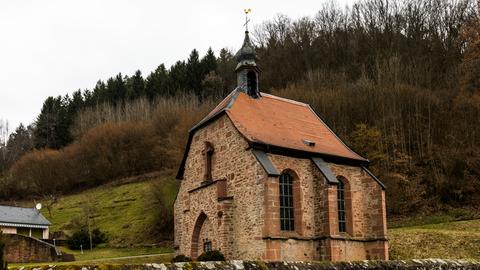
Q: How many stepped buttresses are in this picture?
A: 3